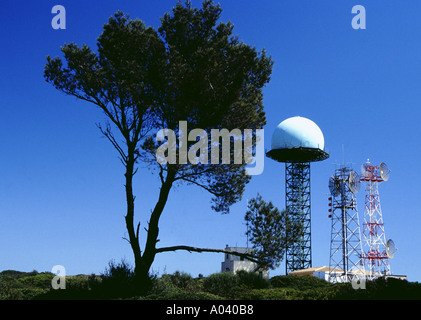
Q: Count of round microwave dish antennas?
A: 5